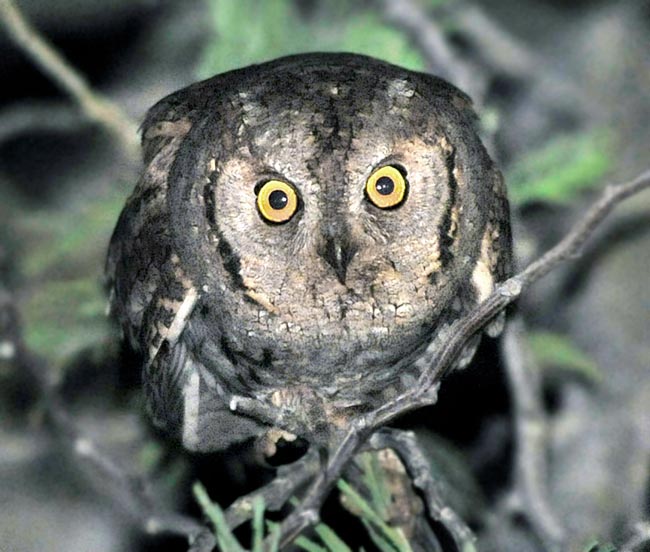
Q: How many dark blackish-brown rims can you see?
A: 2